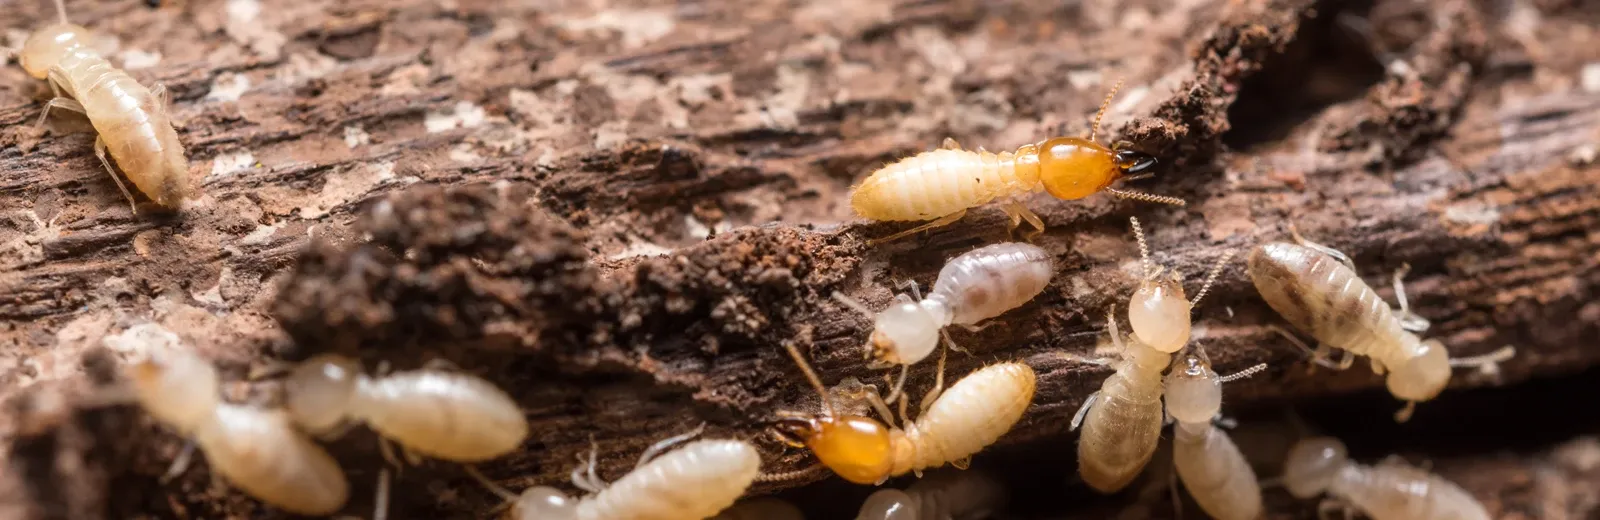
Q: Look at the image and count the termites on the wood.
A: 12